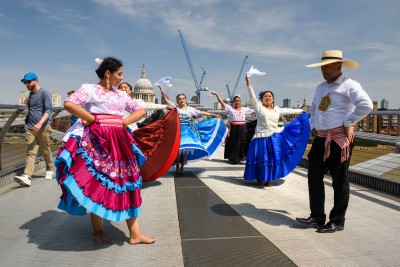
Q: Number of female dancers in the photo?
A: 5